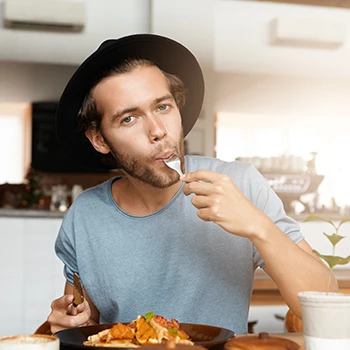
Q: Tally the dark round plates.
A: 1